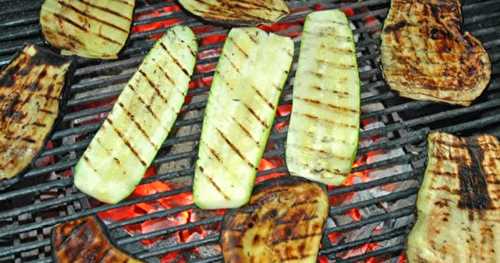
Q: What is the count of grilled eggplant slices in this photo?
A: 7